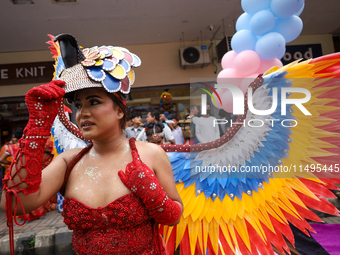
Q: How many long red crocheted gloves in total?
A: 2